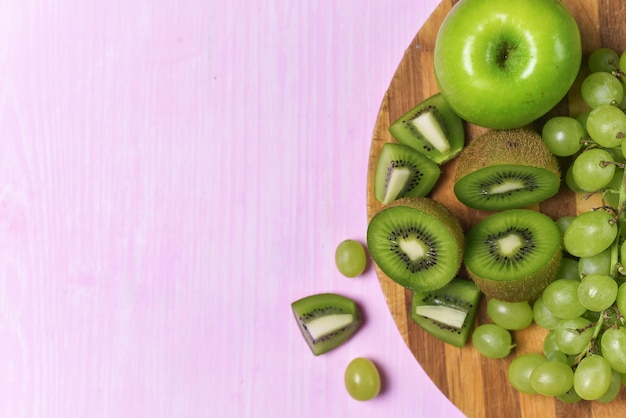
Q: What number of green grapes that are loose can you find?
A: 4